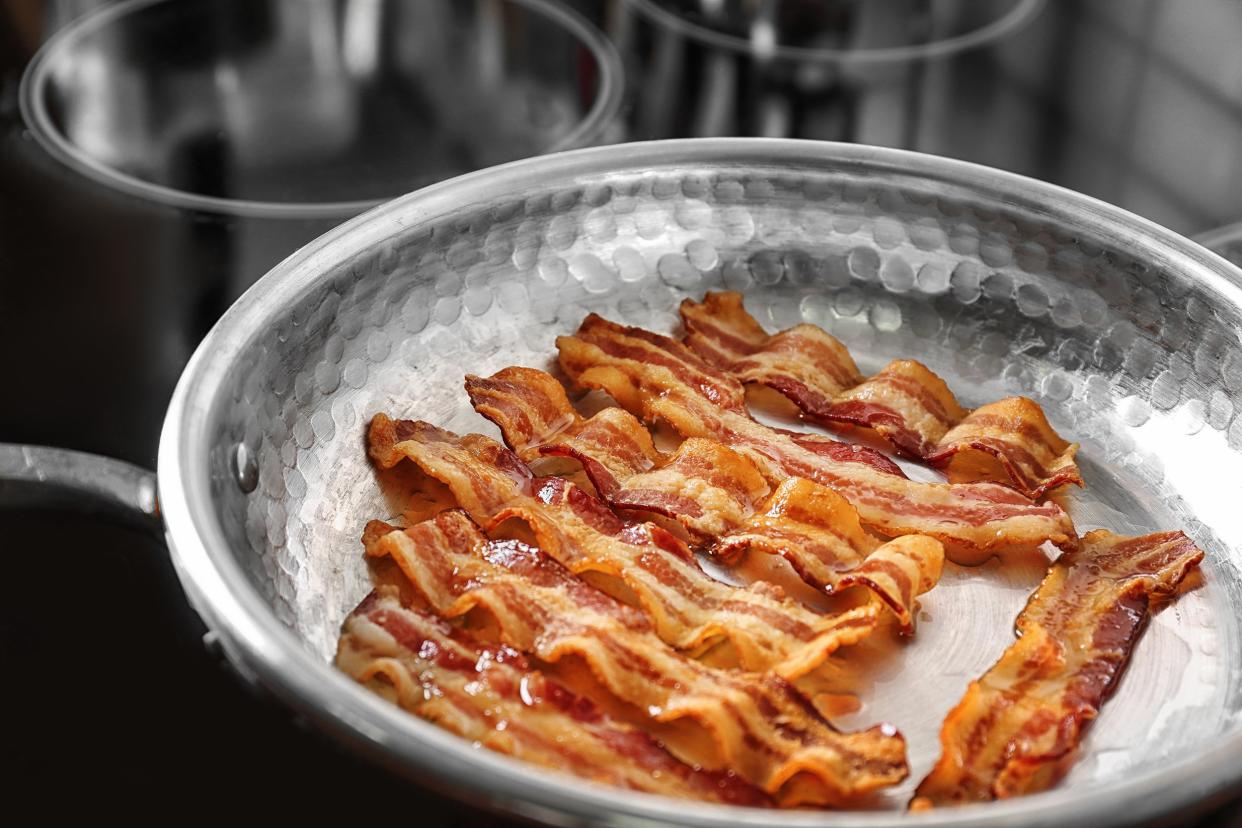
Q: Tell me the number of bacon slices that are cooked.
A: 7